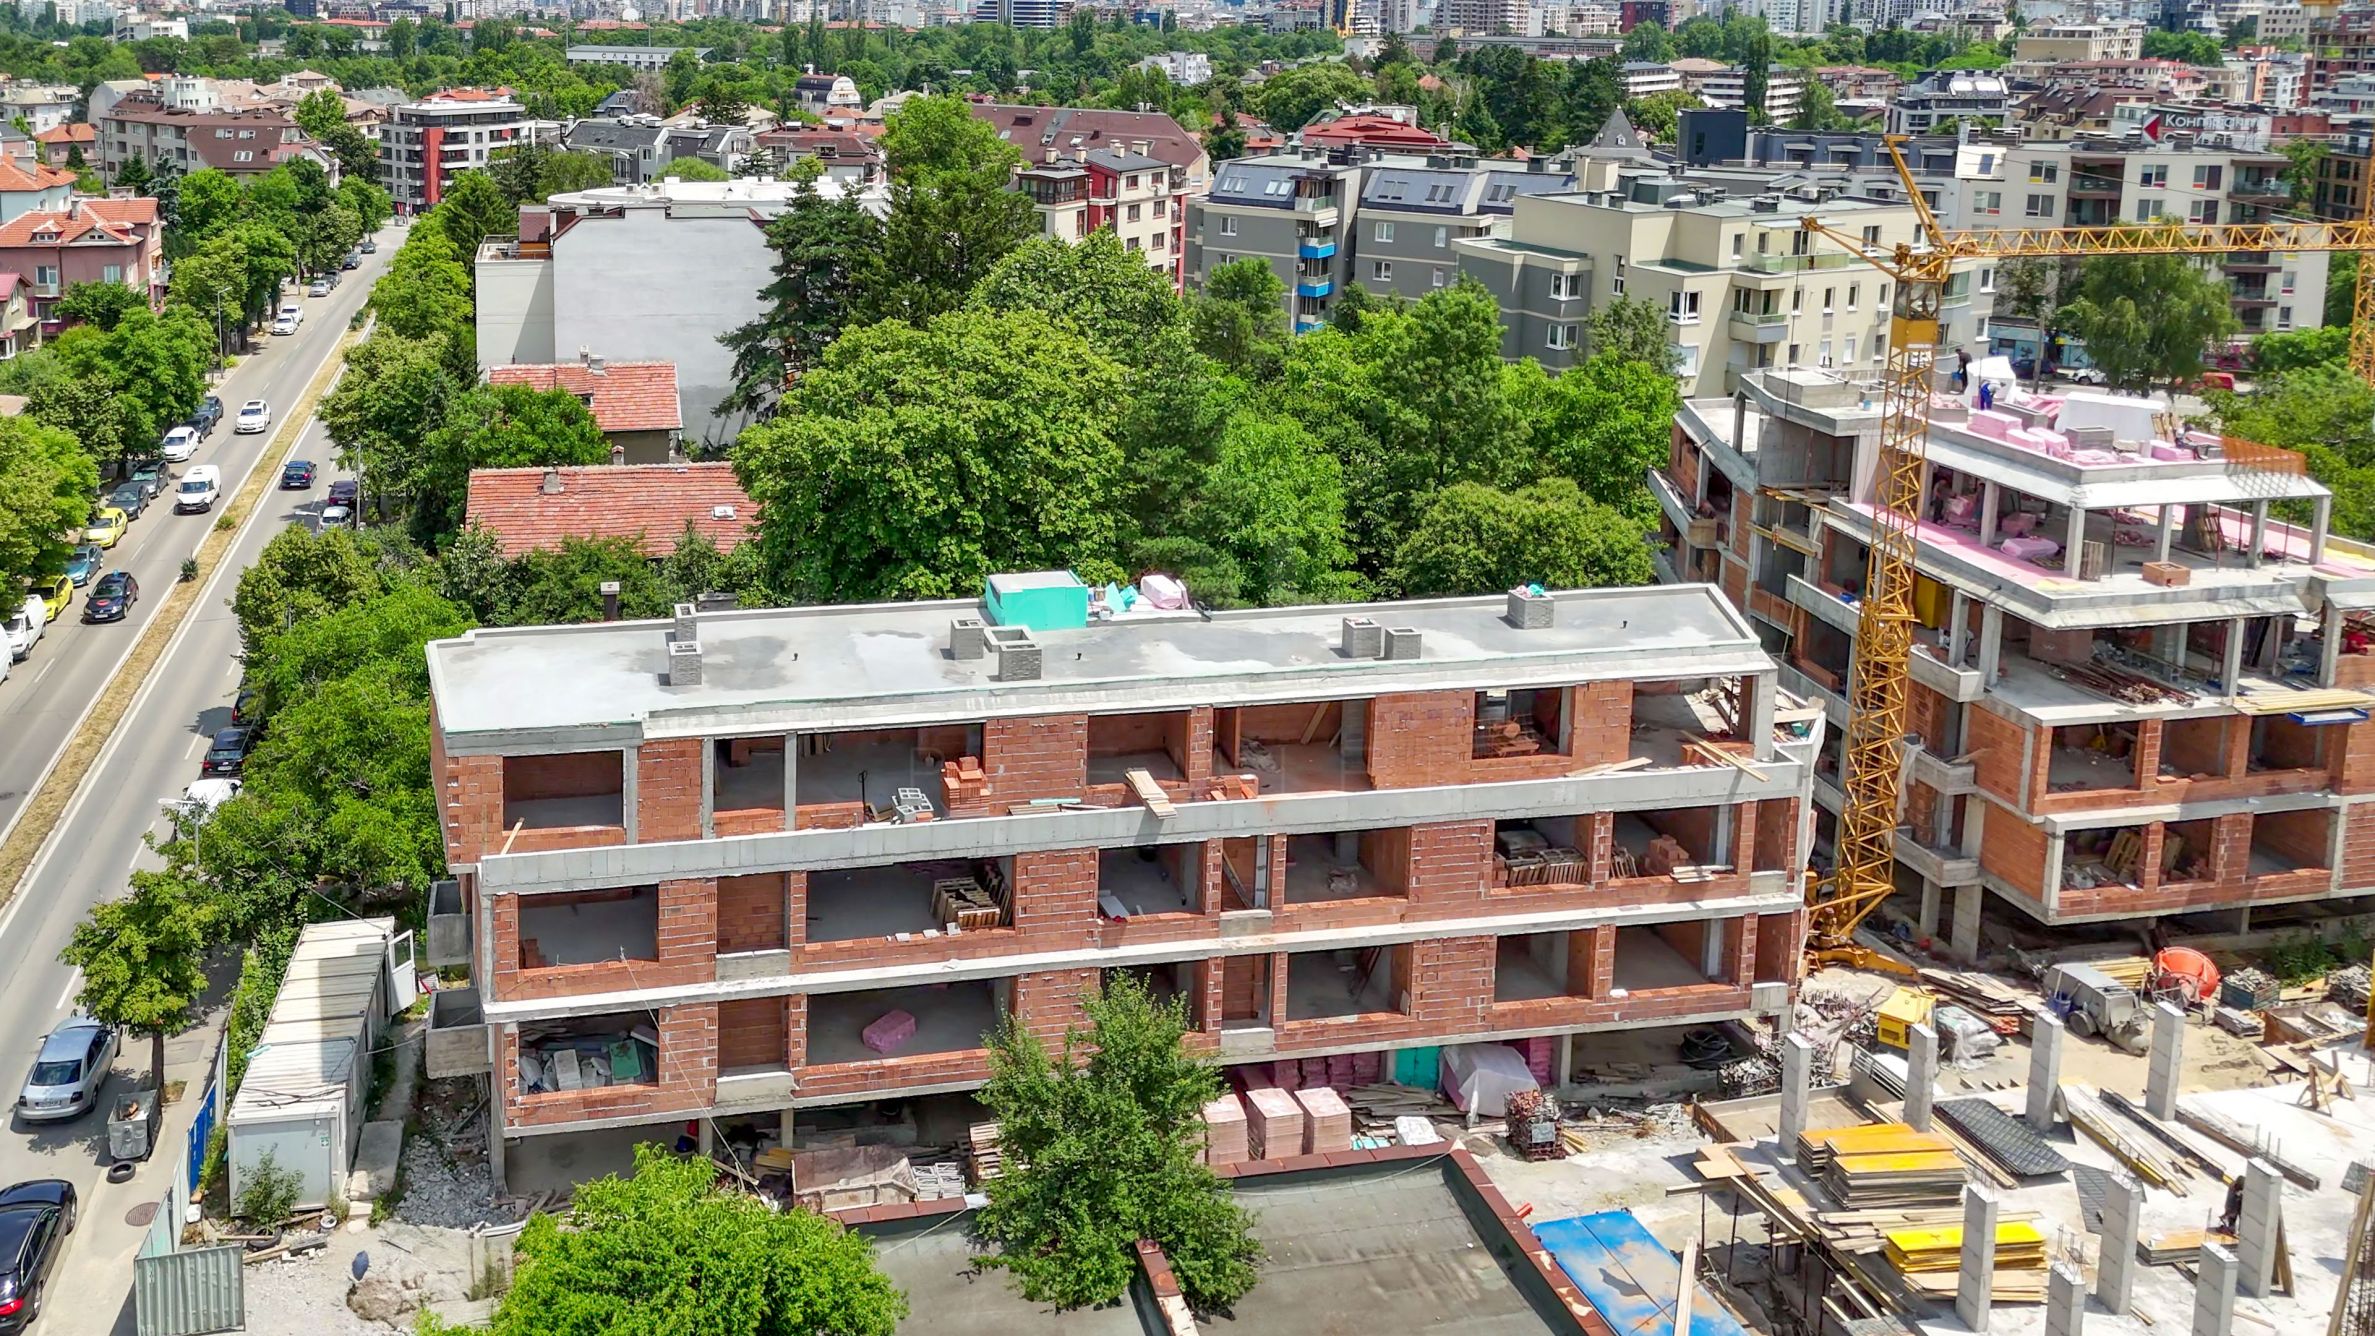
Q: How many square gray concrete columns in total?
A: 9